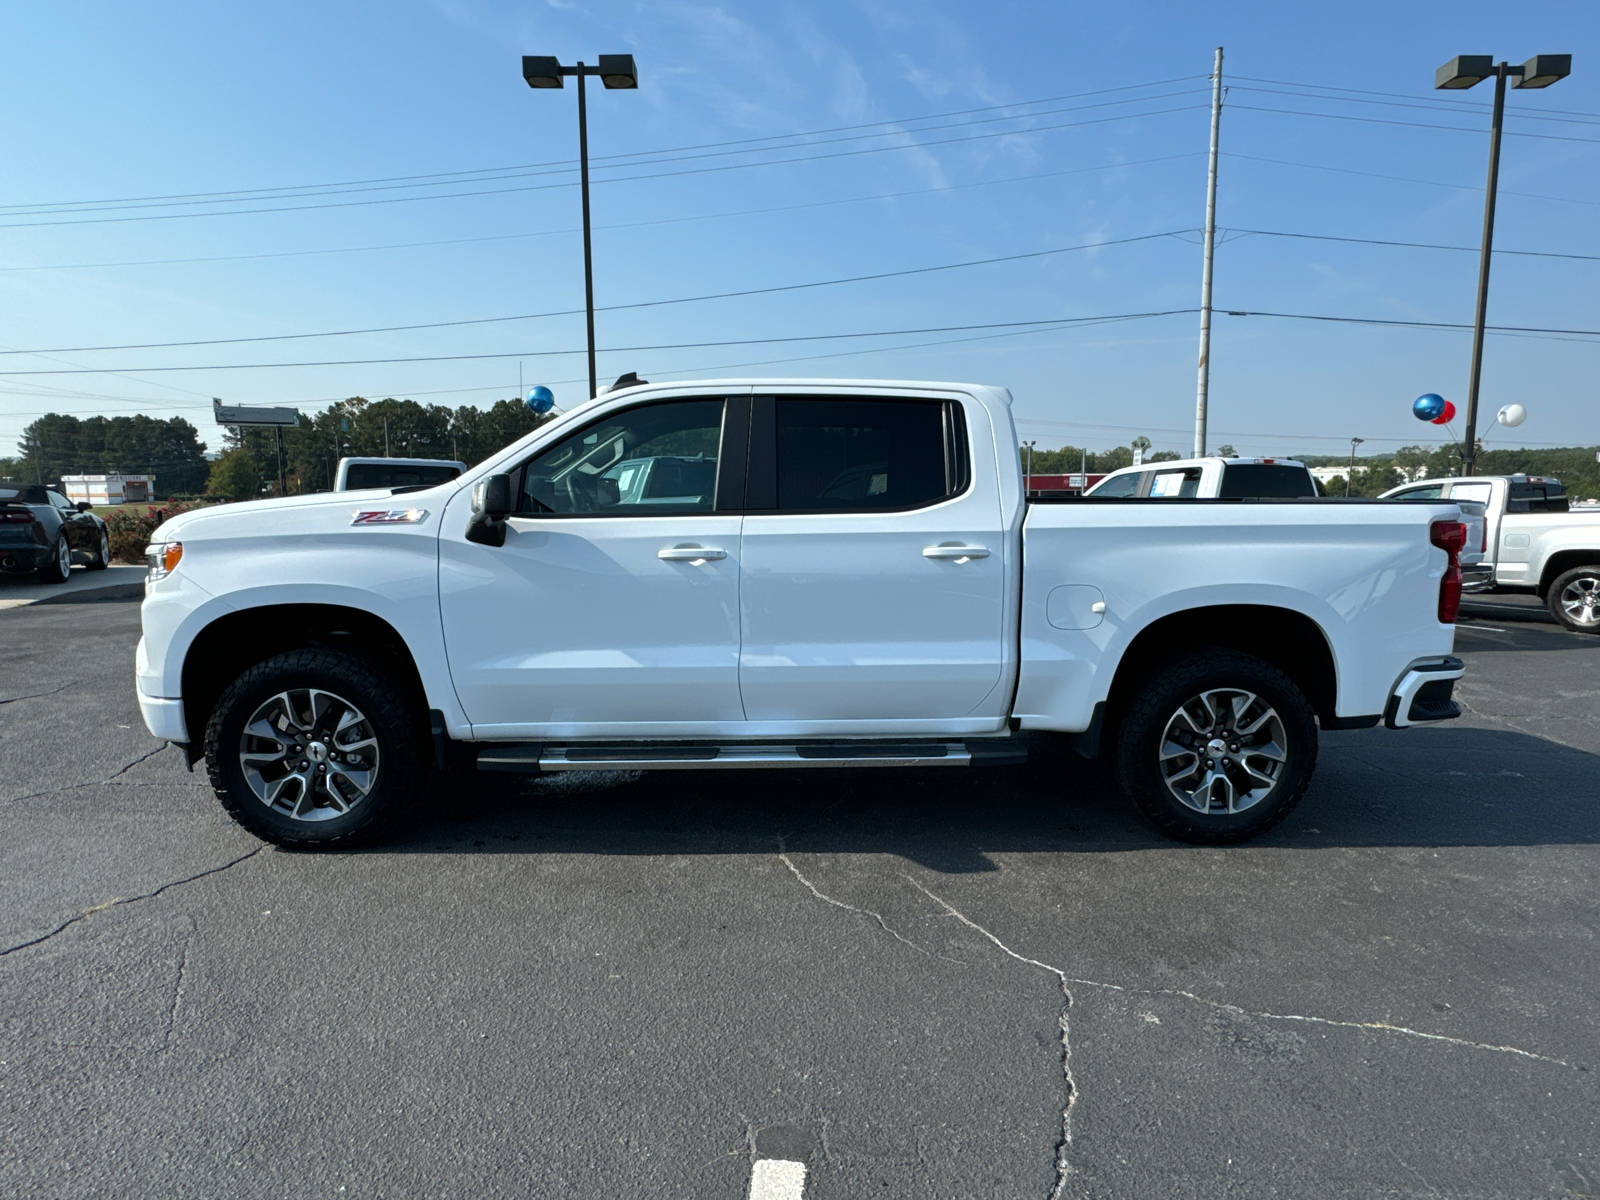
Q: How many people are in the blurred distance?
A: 0